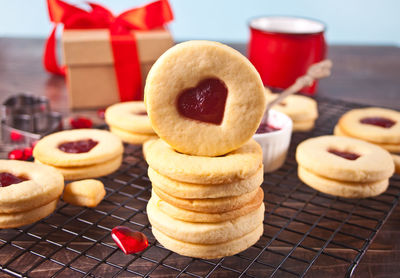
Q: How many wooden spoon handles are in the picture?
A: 1